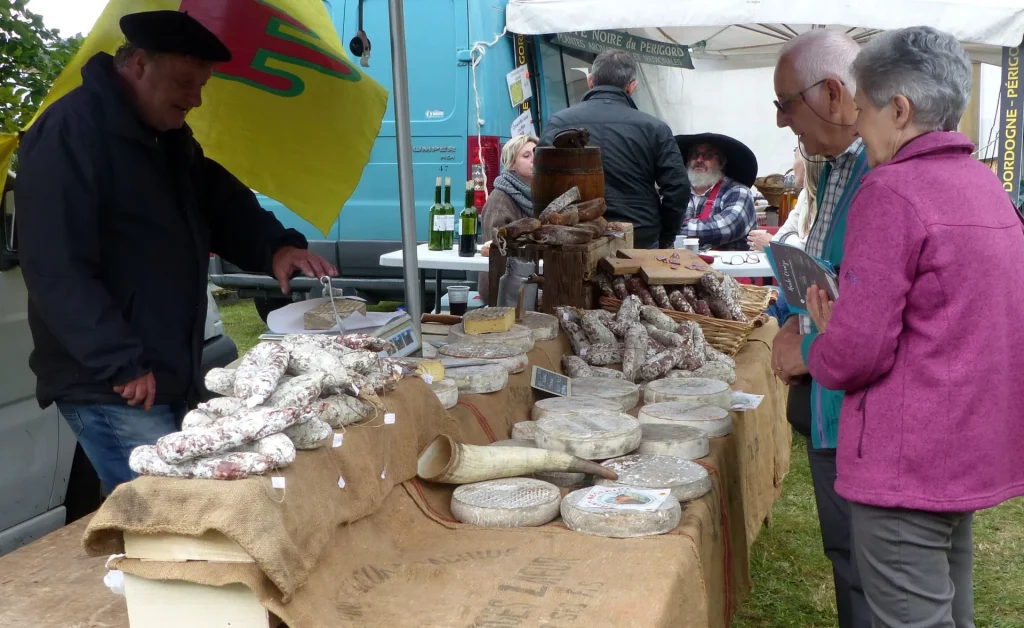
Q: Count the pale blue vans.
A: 1